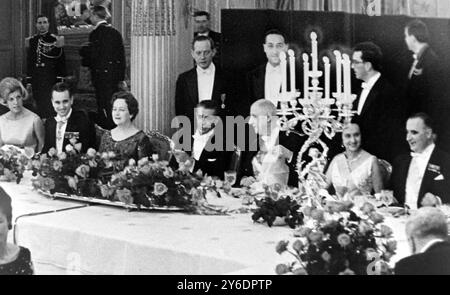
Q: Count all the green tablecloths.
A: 0